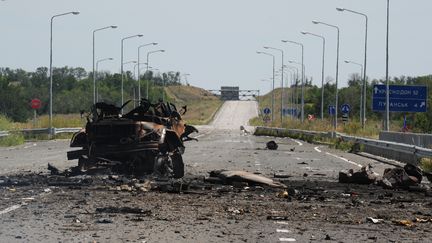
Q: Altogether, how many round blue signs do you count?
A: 2